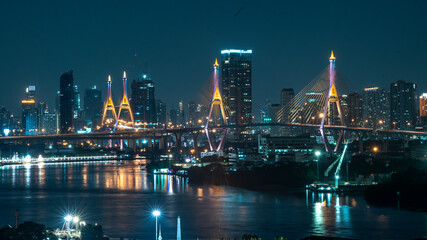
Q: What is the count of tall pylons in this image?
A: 4